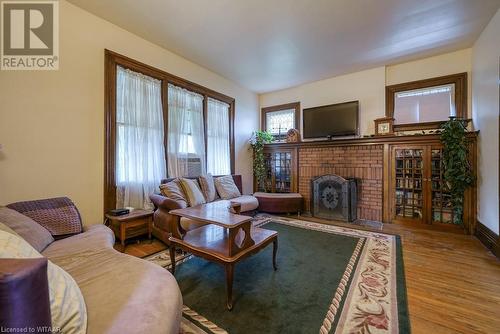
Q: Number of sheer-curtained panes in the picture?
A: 3